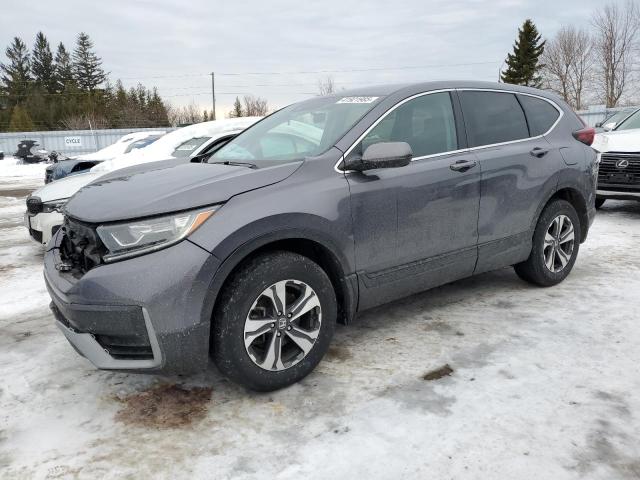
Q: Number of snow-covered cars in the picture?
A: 2